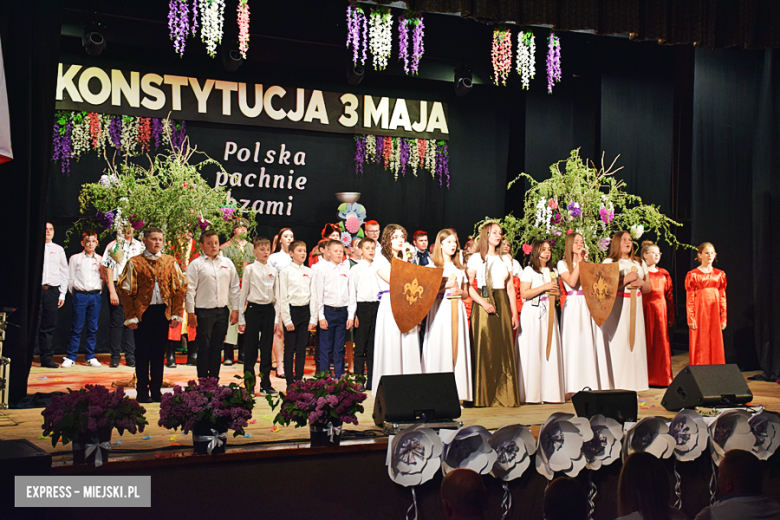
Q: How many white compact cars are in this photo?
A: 0